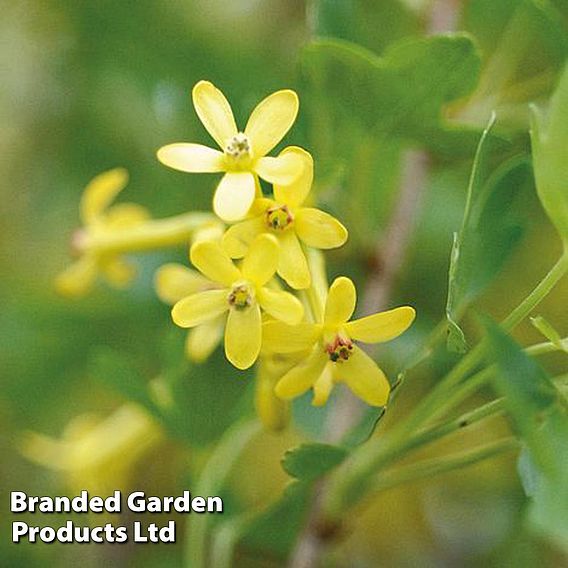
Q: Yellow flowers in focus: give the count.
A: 4